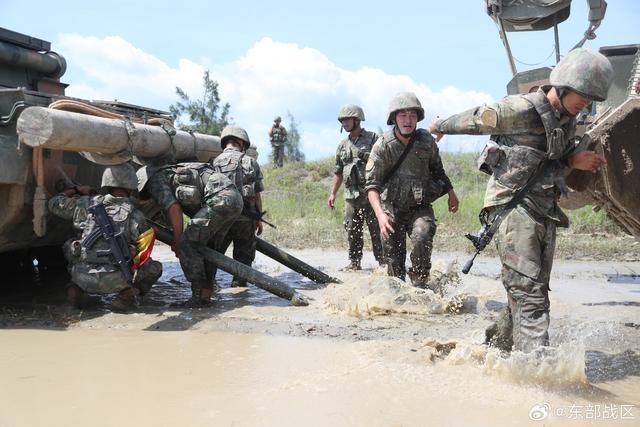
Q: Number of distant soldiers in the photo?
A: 1